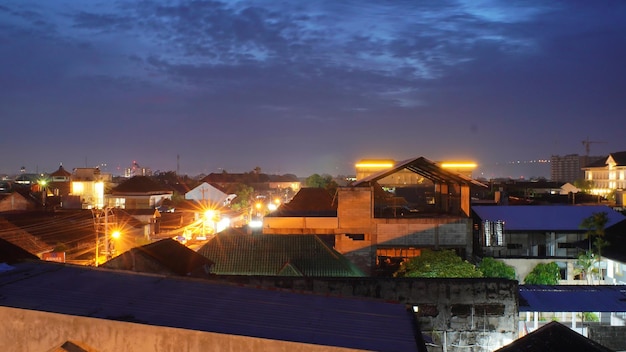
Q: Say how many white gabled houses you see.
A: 1